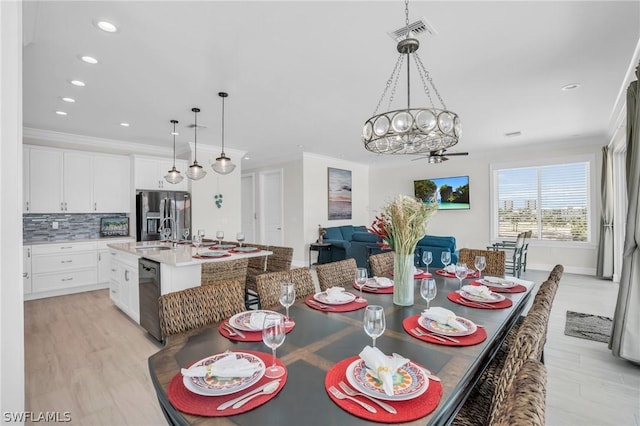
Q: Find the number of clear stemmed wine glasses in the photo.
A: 15